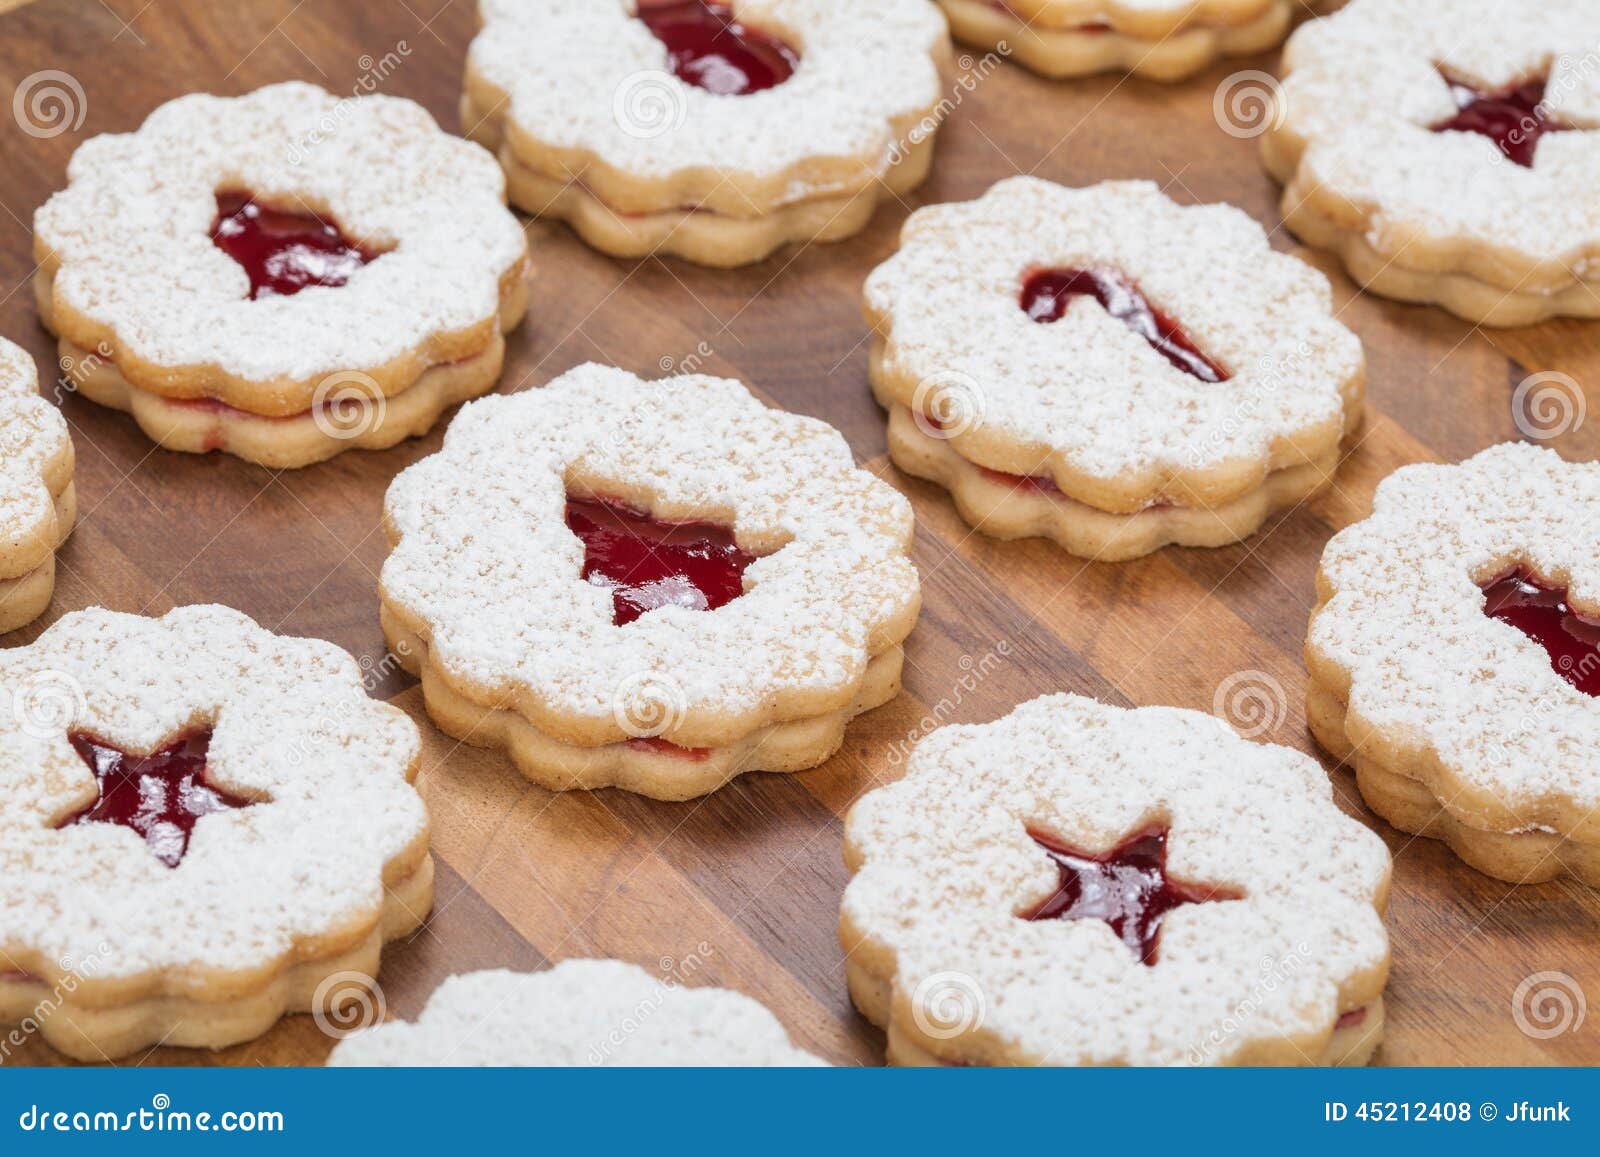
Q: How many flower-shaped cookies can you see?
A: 11